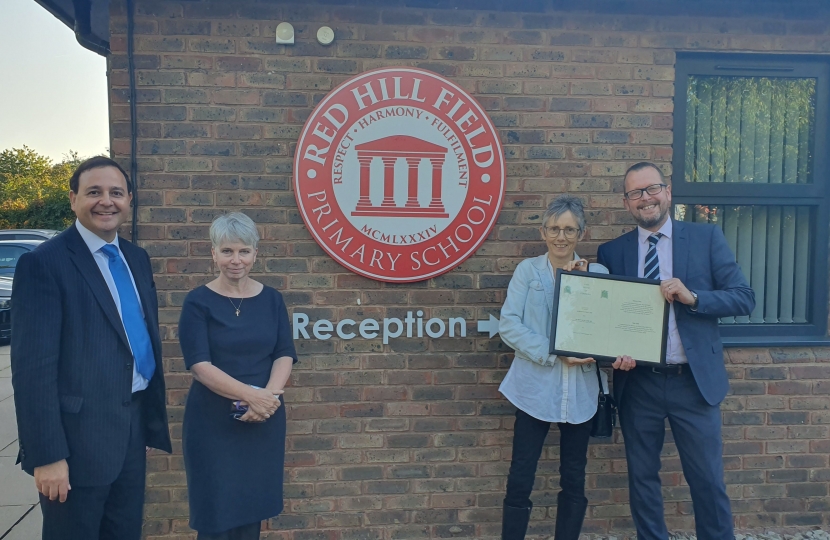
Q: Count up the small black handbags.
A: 1